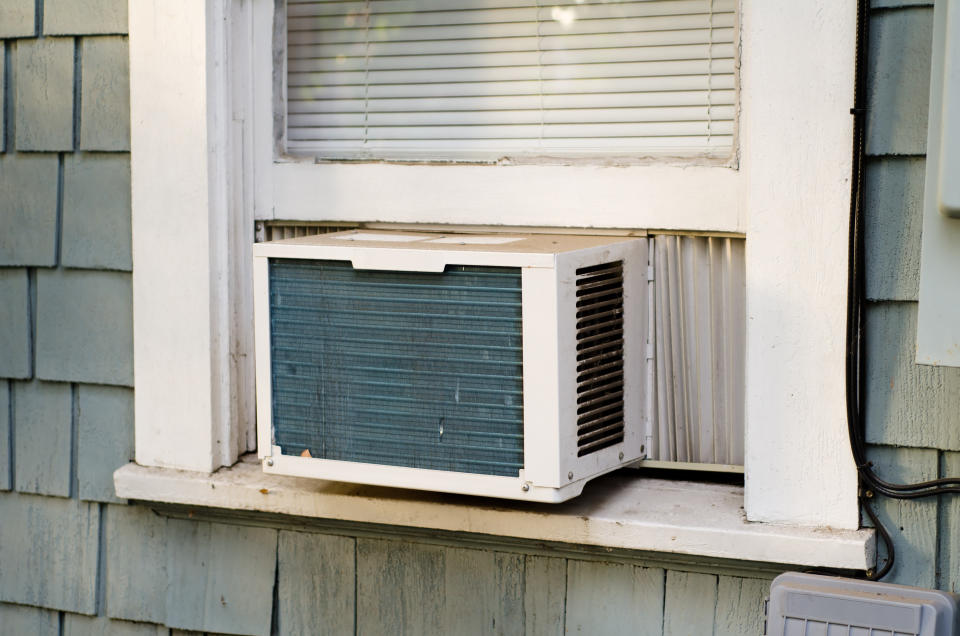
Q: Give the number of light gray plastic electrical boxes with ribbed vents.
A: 1